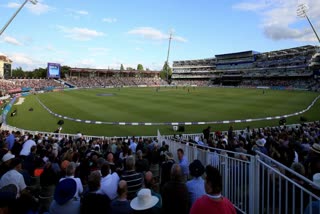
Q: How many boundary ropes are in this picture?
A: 1